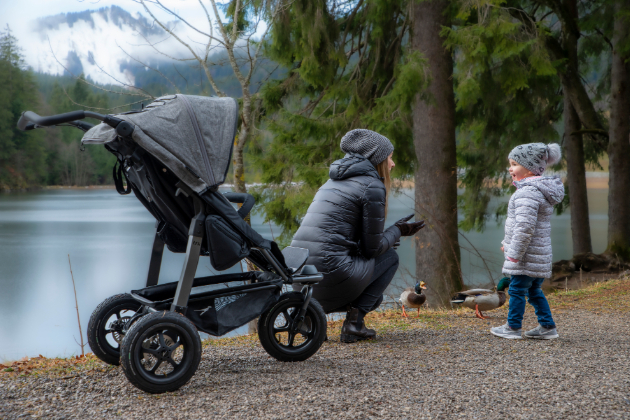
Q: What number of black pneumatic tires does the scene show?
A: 3